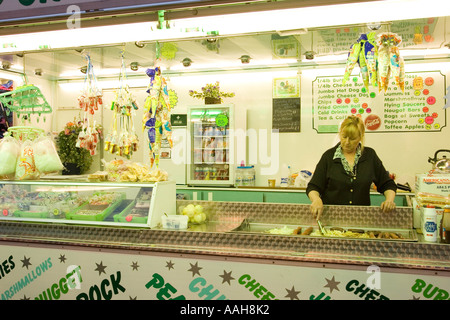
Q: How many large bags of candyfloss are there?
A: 3